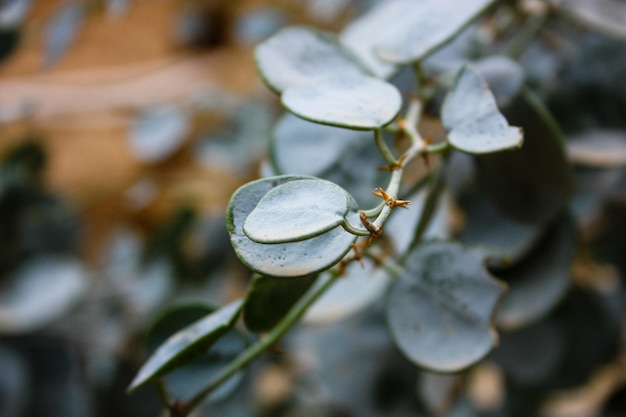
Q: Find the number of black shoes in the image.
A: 0